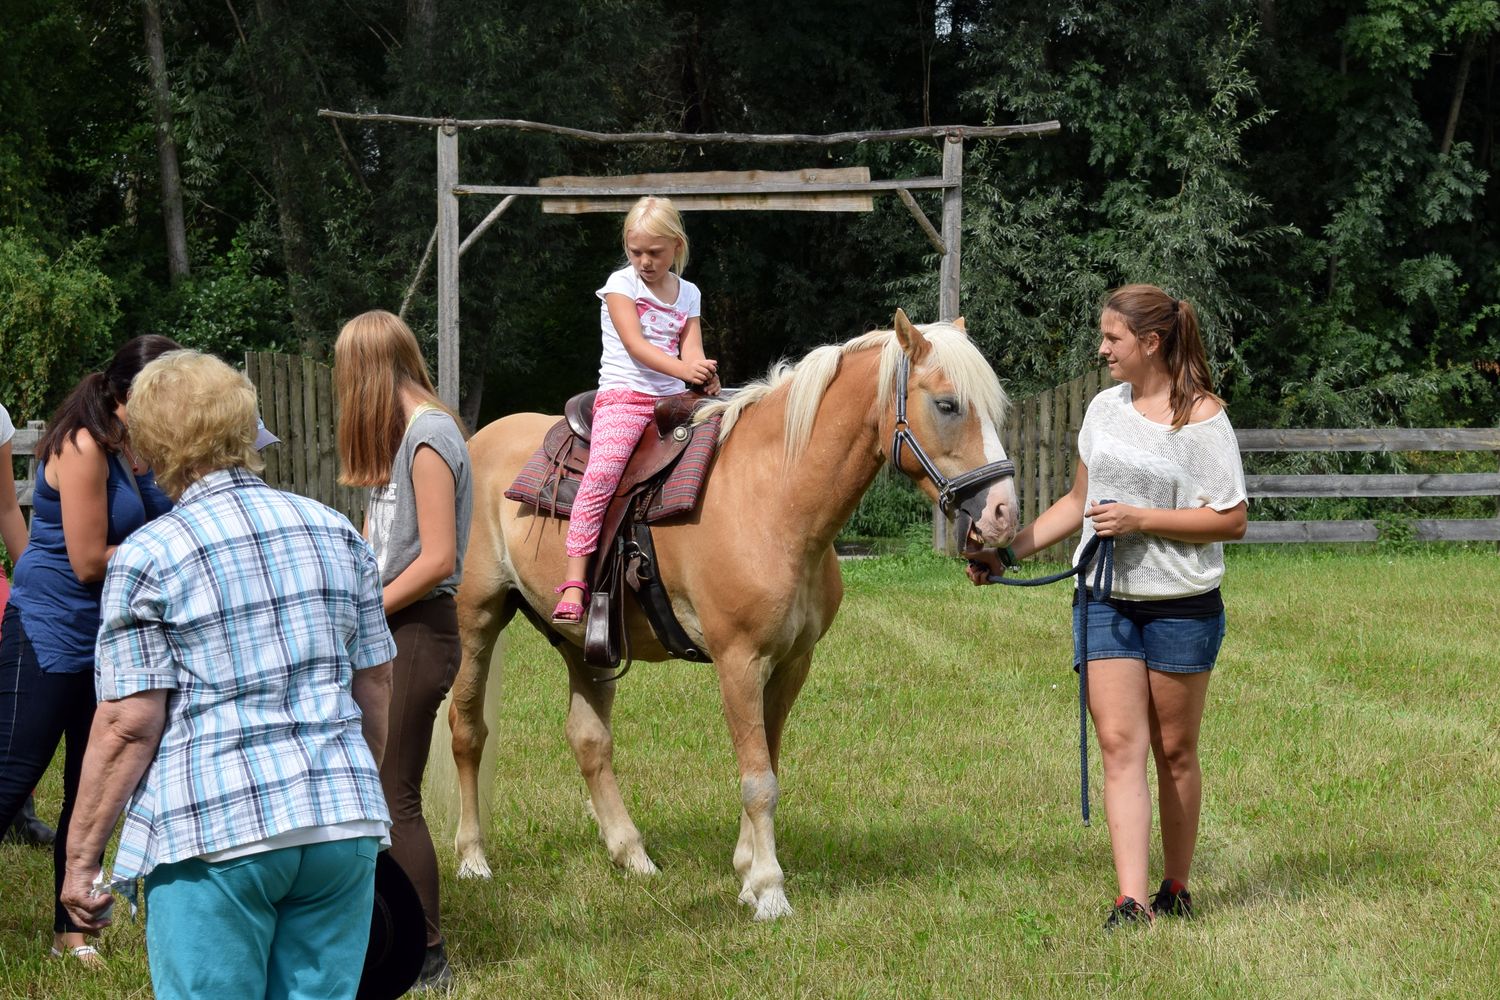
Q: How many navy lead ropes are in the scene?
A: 1